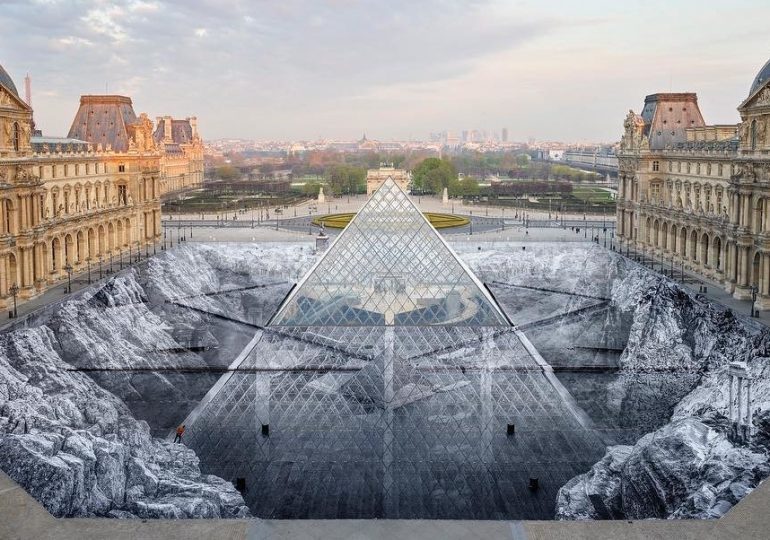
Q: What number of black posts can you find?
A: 4